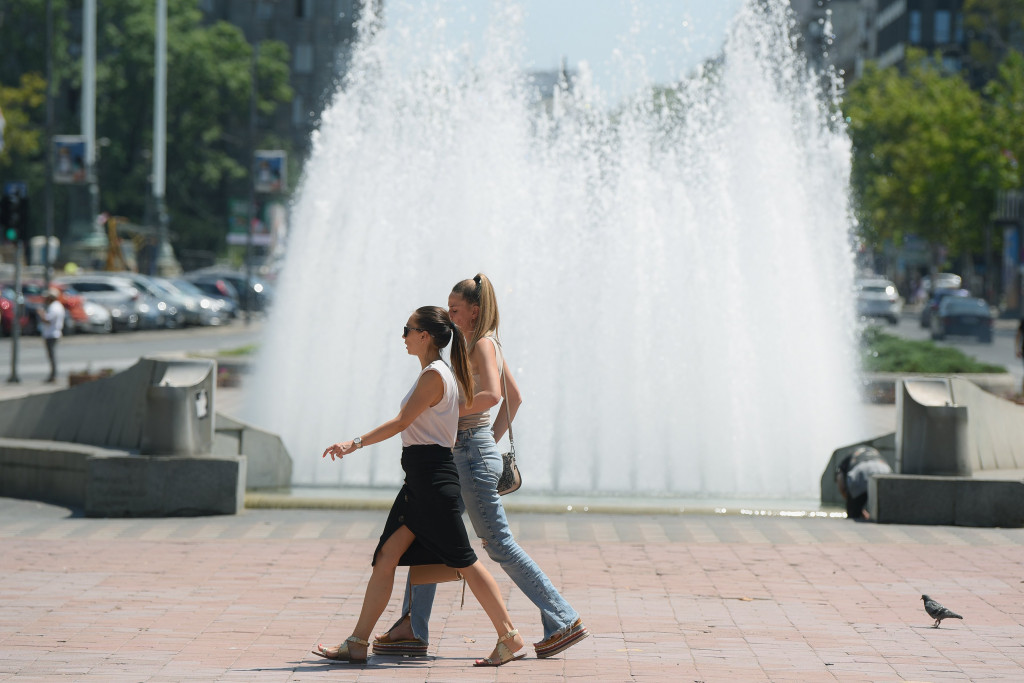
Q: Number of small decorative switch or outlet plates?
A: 0